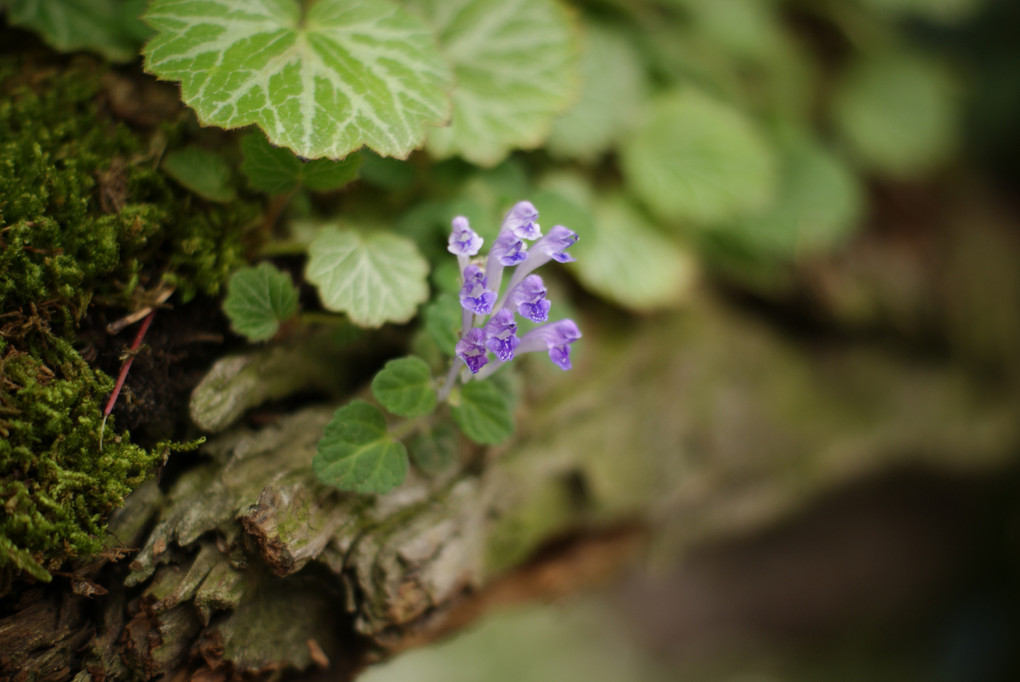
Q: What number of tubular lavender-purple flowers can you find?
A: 9